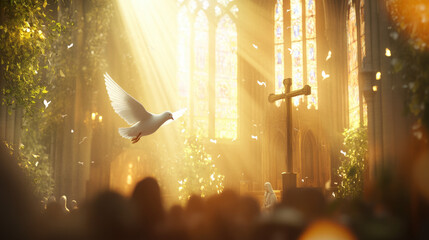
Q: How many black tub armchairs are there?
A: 0